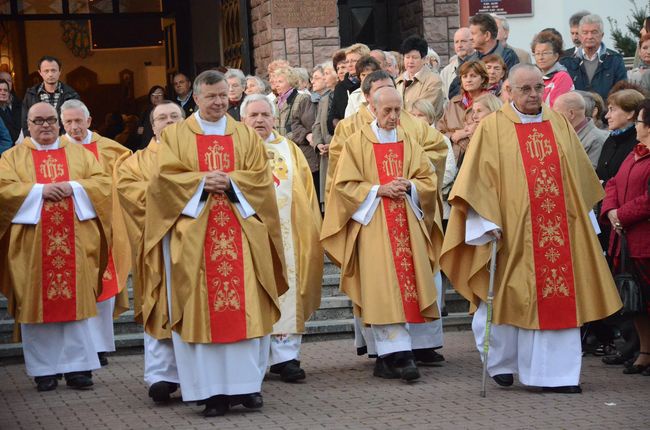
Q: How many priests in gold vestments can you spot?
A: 8